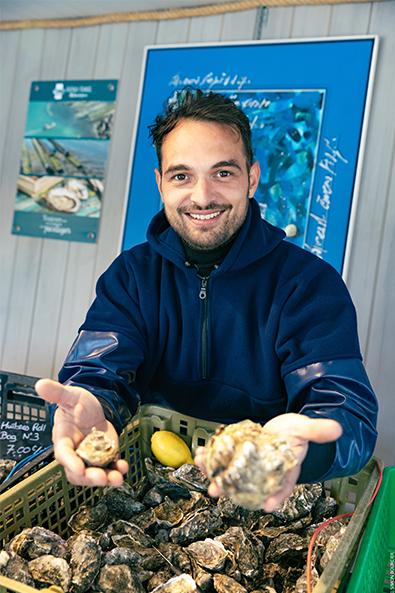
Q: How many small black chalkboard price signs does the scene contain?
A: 1